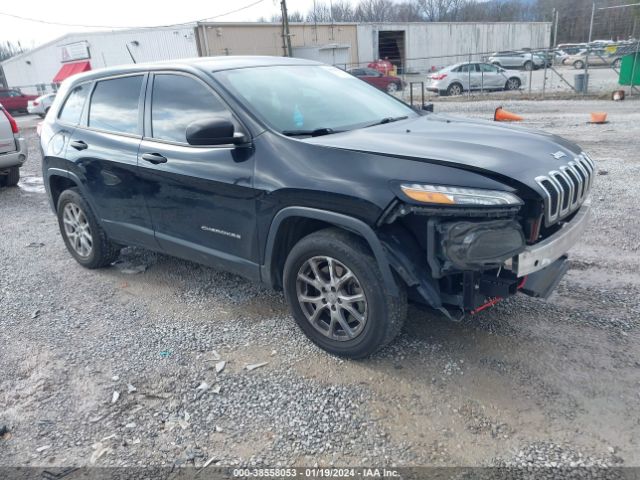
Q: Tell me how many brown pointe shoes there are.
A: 0